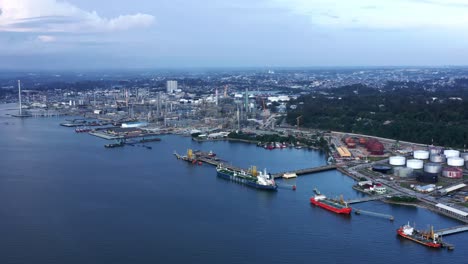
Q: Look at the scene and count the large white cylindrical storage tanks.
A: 5